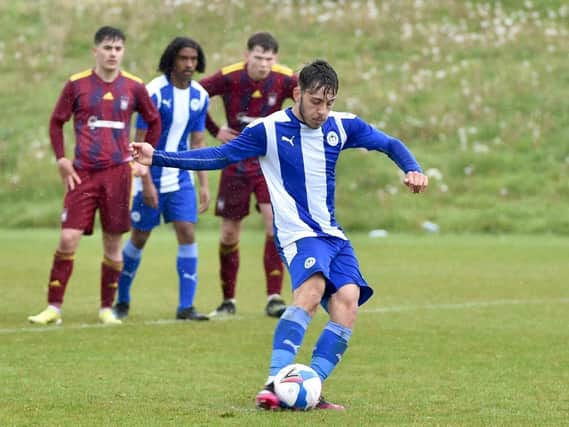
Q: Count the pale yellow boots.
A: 2